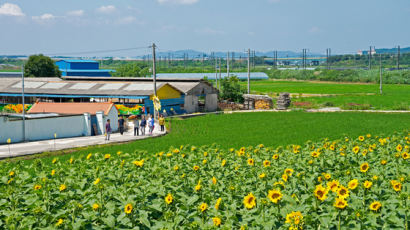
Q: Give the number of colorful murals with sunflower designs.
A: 2